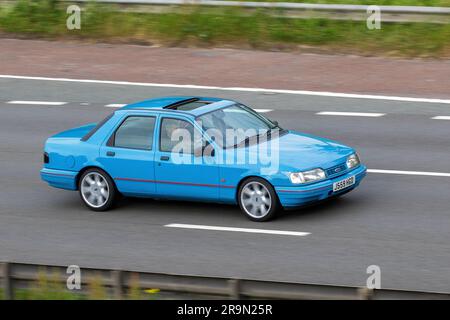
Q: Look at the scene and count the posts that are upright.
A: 4